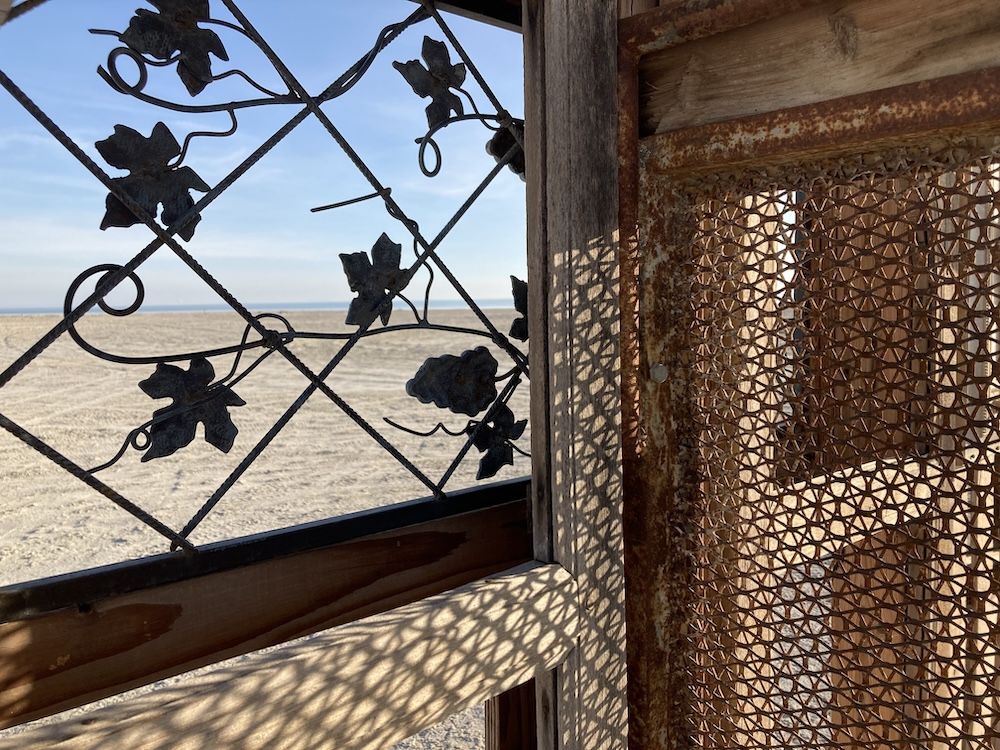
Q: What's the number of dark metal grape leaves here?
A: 7